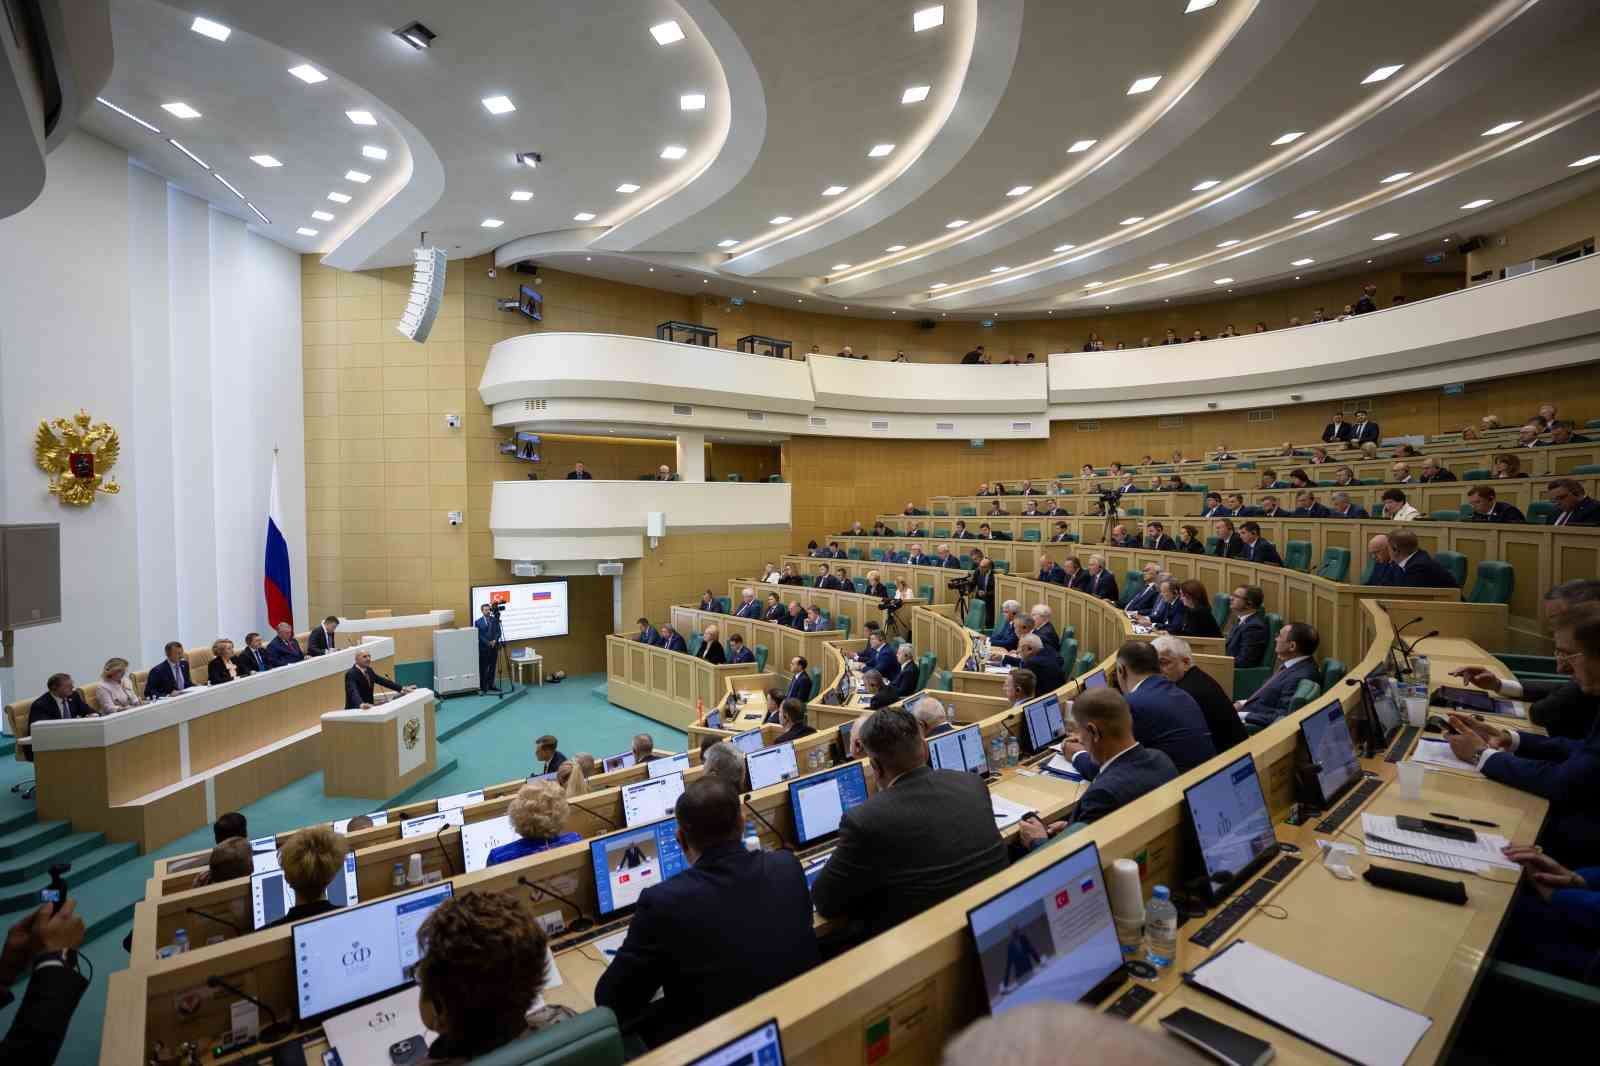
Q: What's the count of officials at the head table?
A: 7